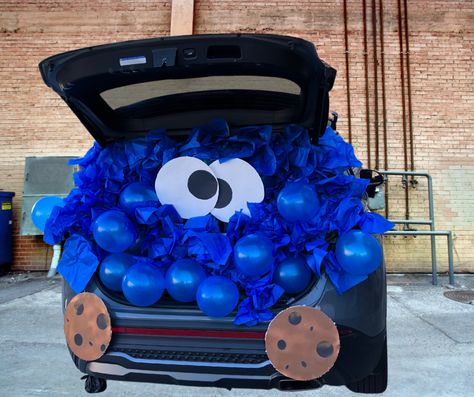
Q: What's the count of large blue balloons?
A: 11